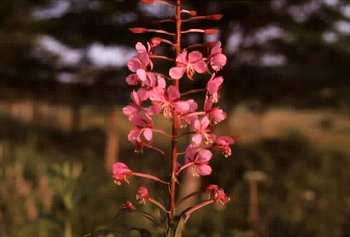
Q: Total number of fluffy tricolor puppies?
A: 0